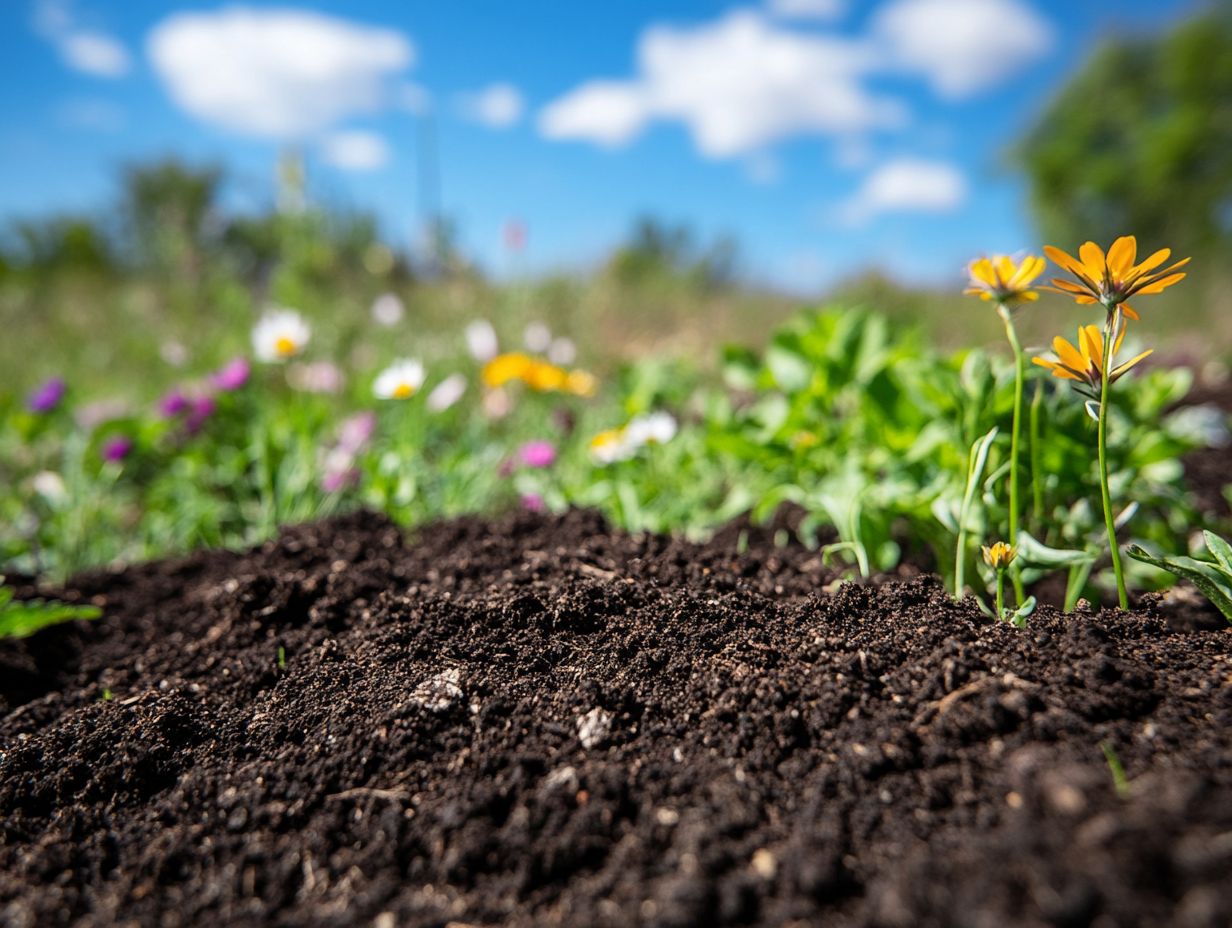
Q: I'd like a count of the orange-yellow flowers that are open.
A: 3